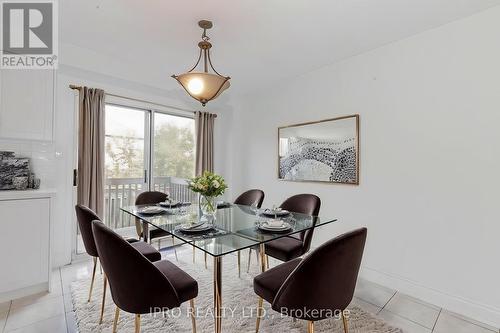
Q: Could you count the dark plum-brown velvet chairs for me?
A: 6